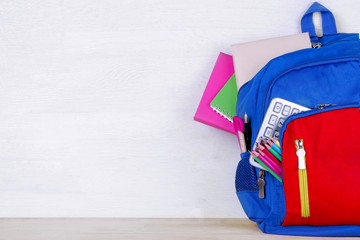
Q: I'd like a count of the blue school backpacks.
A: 1